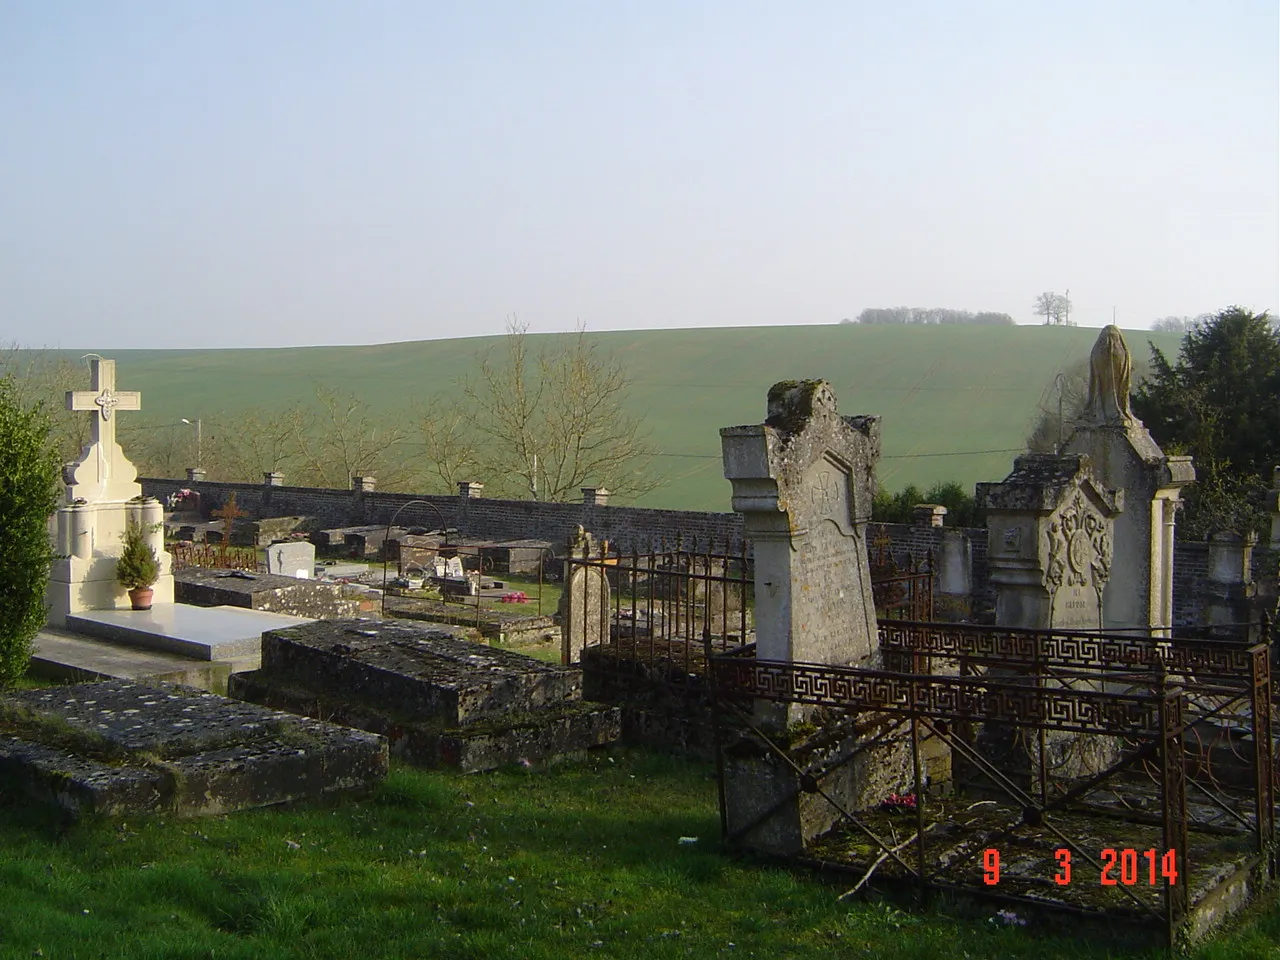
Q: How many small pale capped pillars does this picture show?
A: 6